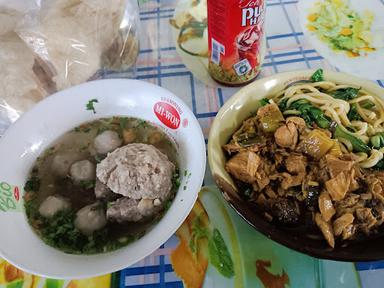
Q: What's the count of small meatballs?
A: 5